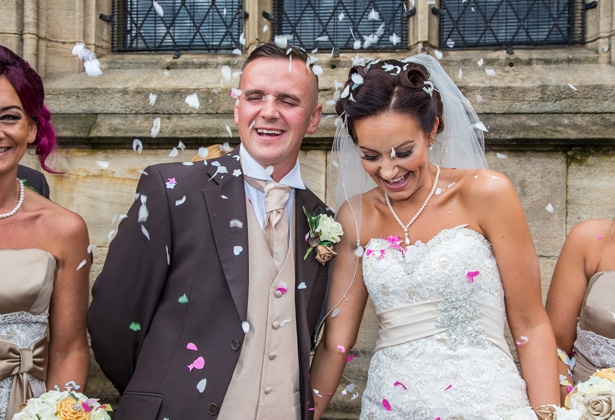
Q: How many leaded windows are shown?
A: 3